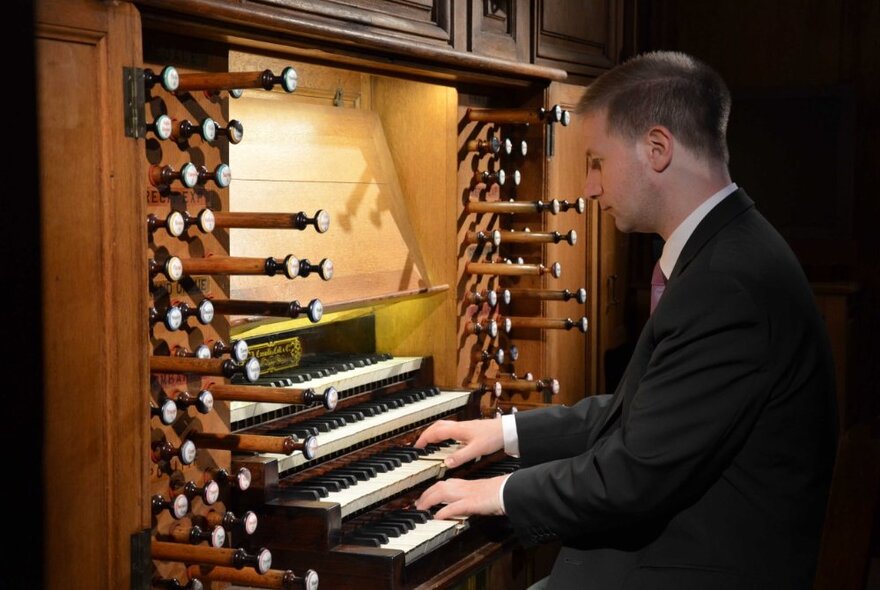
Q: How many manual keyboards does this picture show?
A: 4